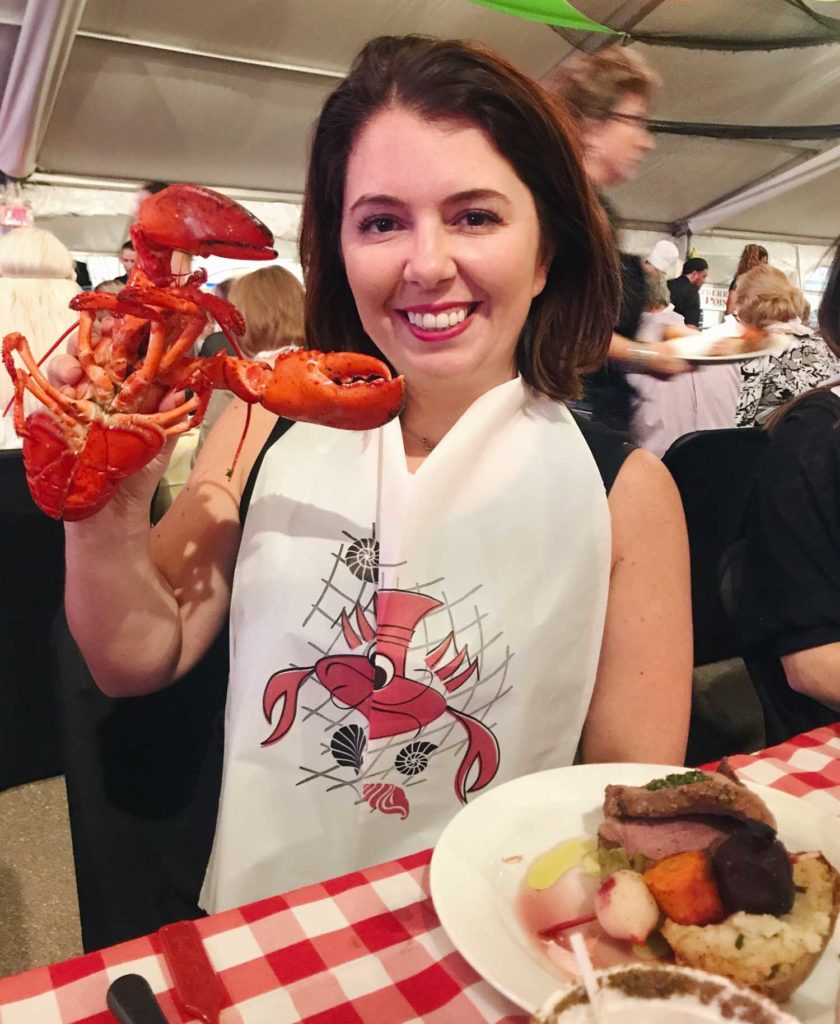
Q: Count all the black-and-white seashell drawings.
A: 3